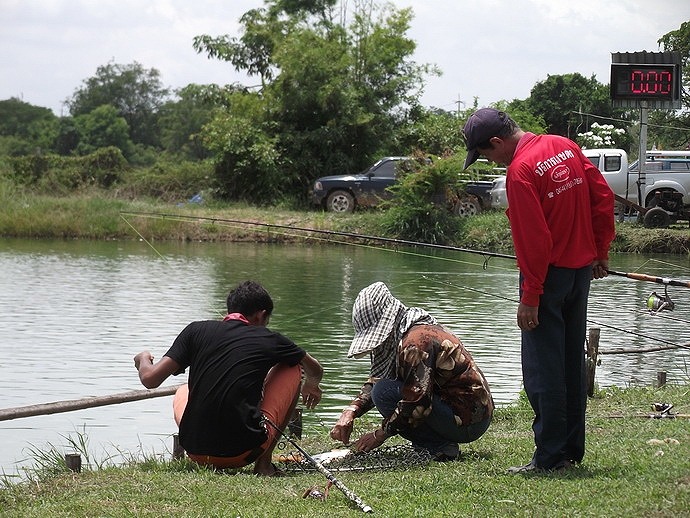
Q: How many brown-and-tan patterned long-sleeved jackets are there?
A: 1